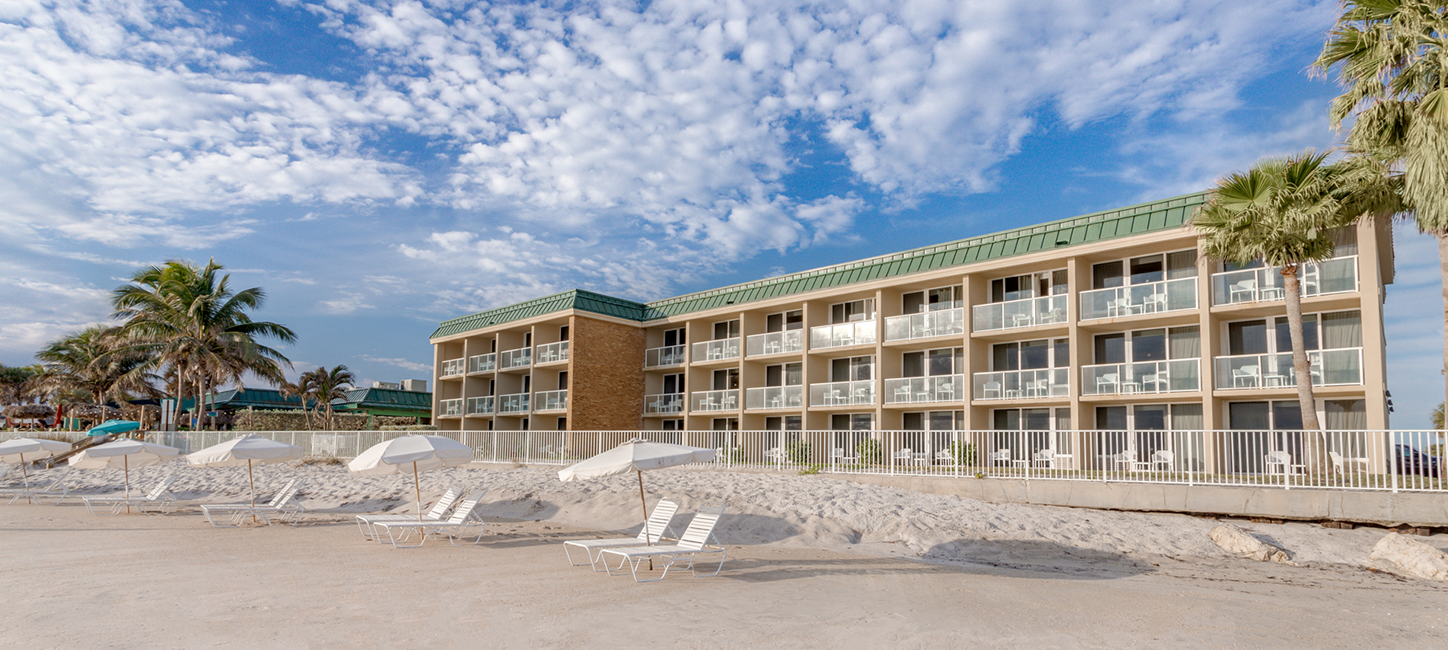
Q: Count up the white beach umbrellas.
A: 5